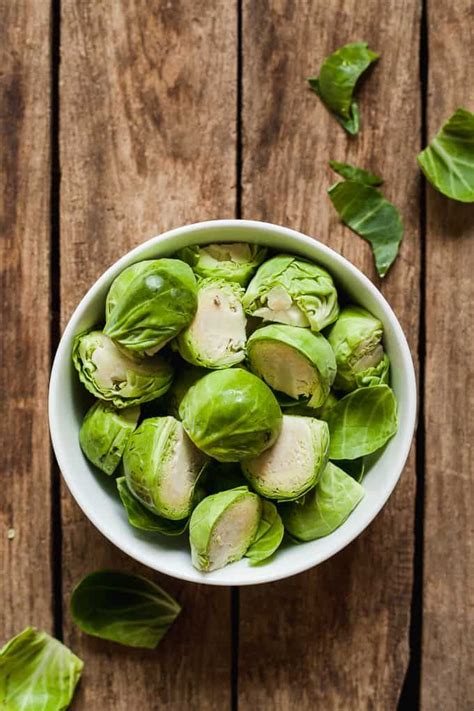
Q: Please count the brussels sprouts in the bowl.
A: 12